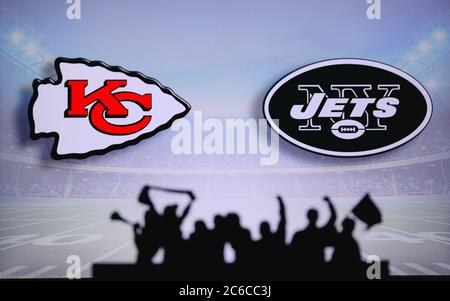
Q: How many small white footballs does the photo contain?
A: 1